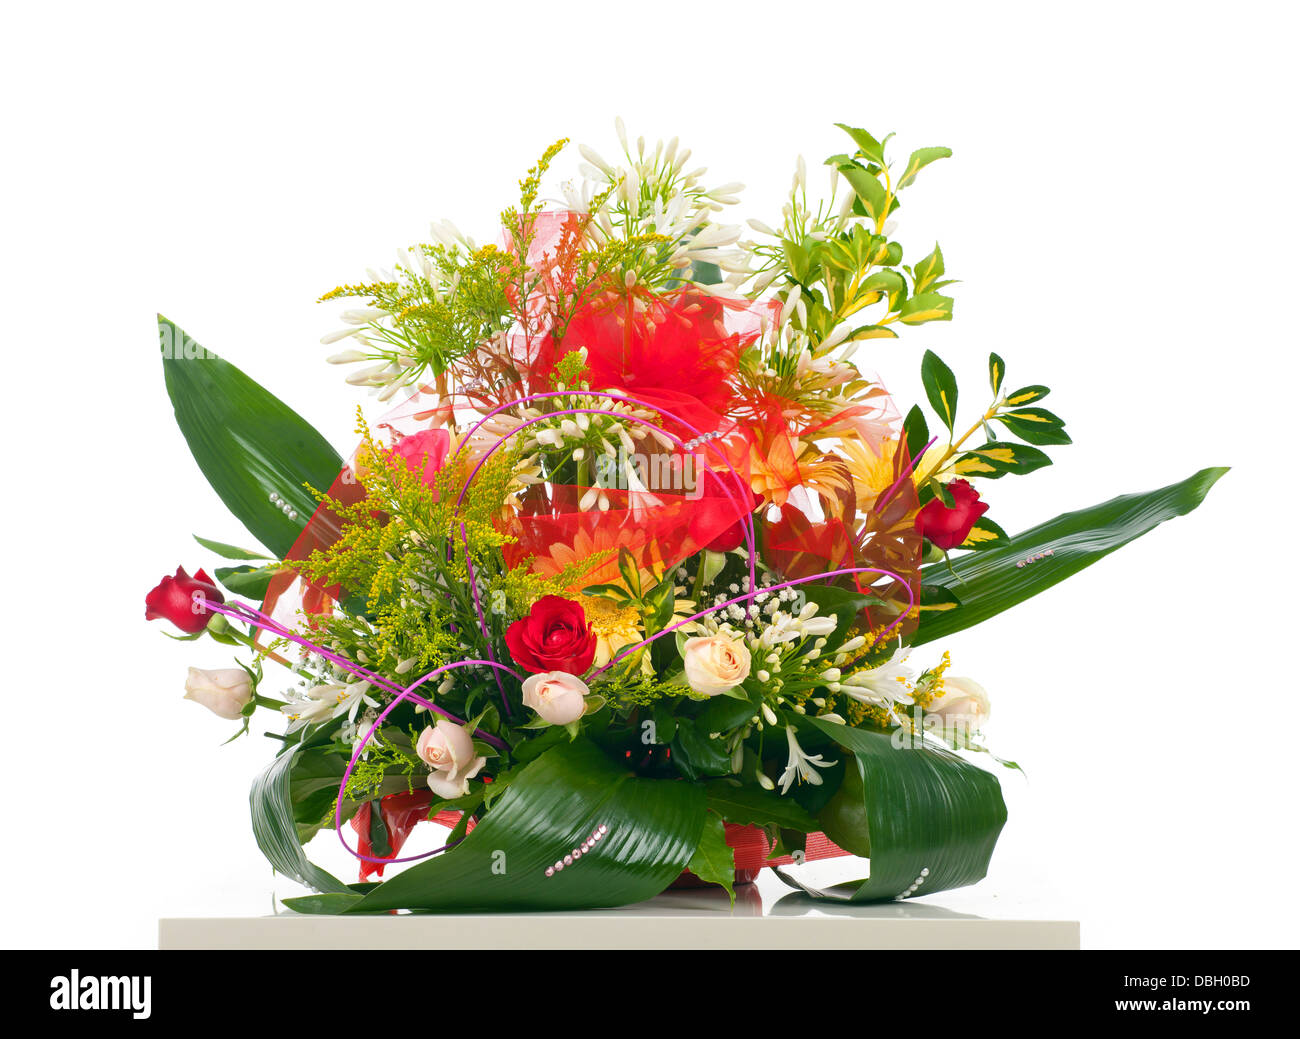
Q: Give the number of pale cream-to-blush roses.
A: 5